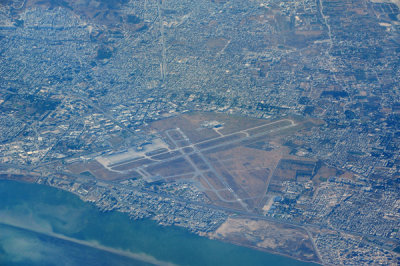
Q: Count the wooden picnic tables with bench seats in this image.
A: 0